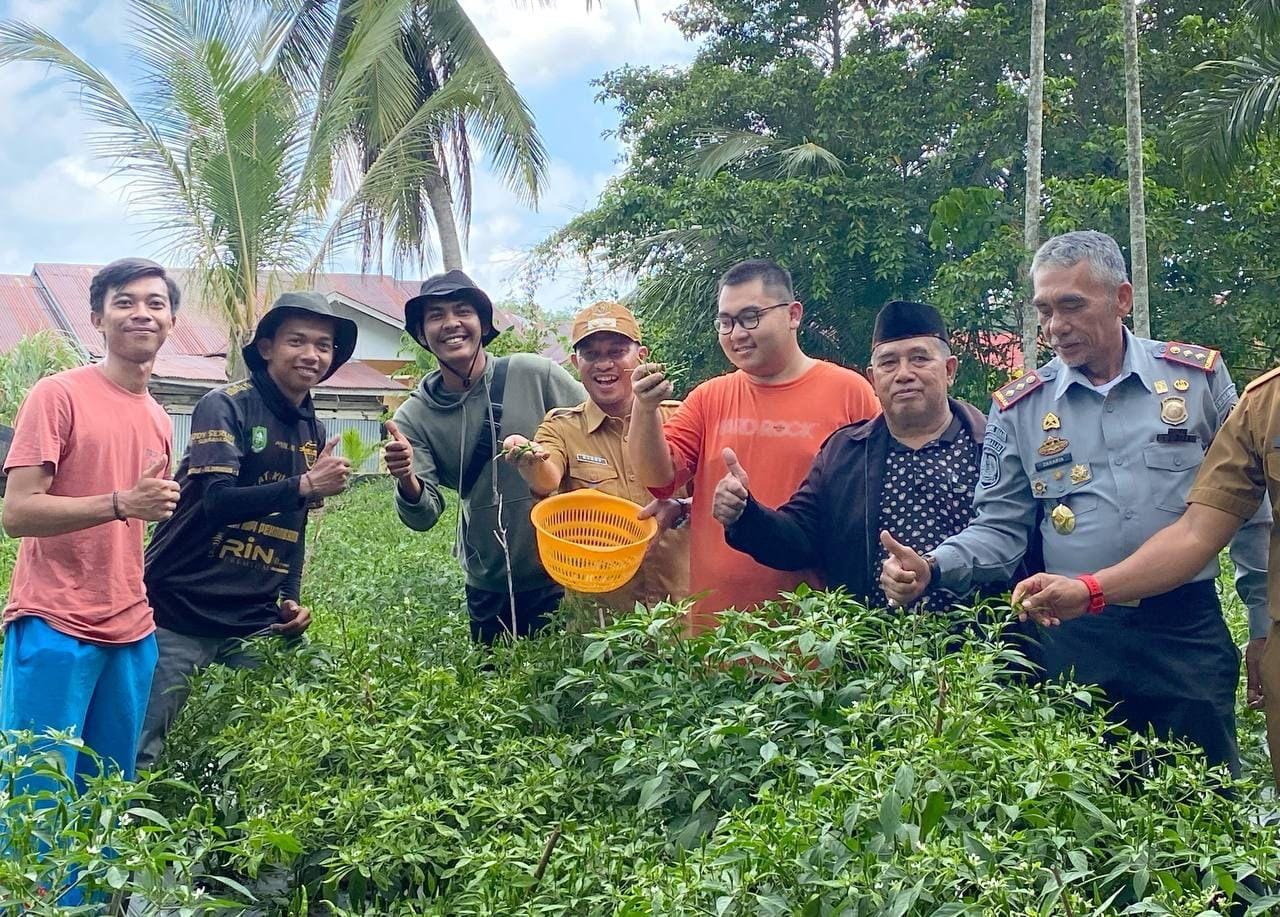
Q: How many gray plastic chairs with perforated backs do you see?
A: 0